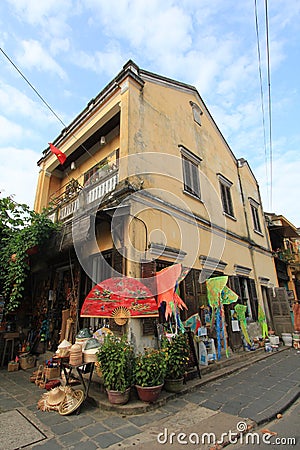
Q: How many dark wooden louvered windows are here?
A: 3